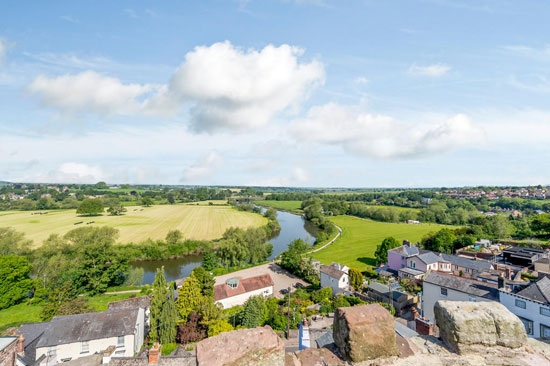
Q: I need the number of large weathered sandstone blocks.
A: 3